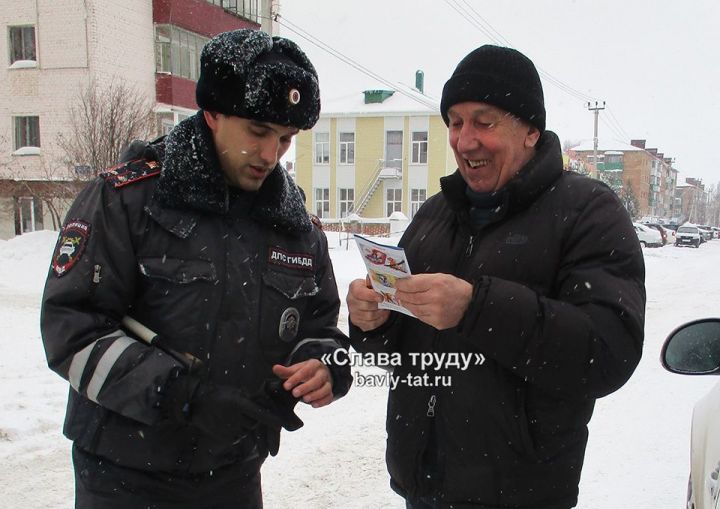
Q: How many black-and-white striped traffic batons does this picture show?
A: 1